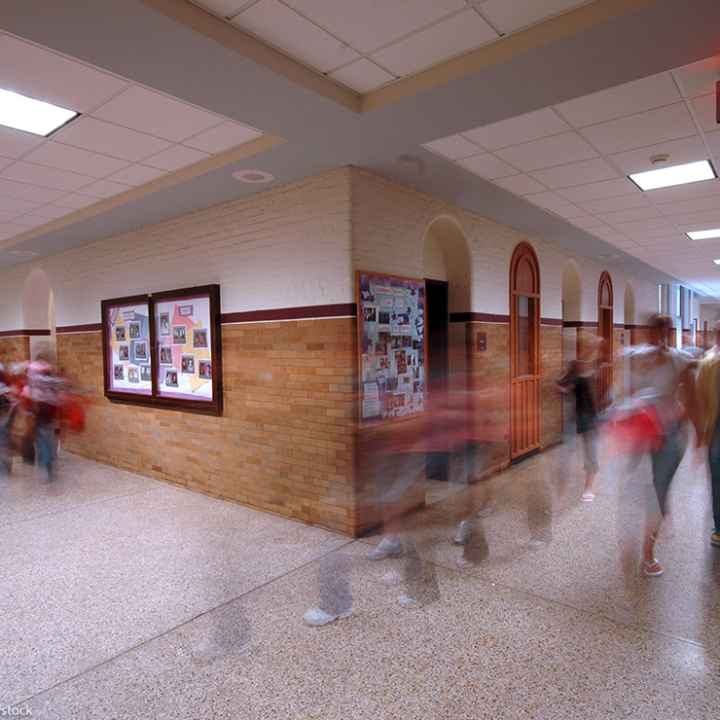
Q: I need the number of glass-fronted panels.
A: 2